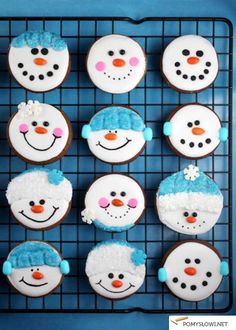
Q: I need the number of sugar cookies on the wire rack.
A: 12